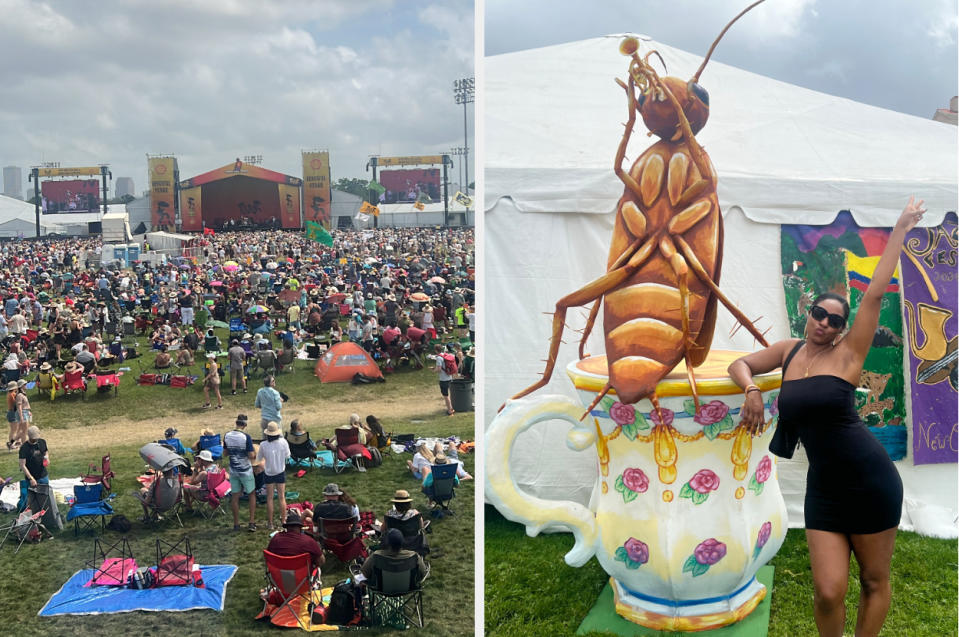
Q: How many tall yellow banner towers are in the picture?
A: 2